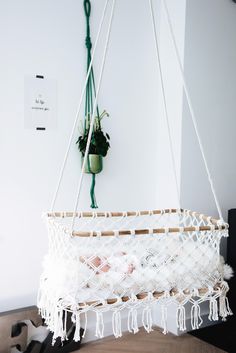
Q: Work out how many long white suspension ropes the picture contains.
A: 4